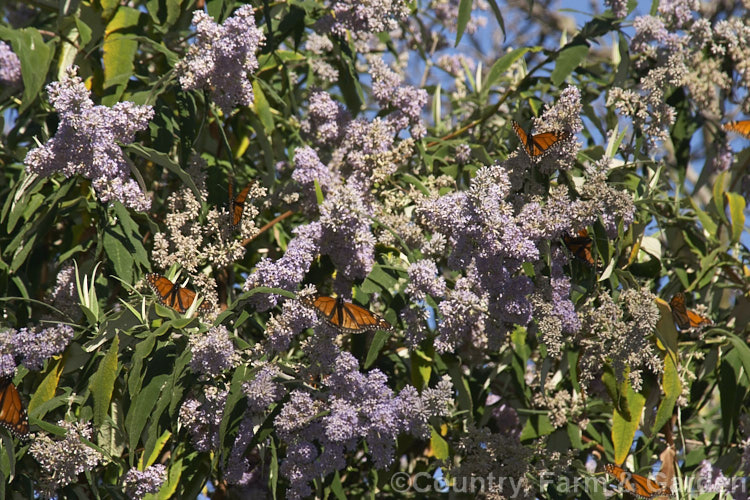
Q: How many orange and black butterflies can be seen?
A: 9